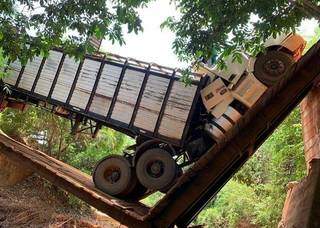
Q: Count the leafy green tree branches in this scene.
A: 2